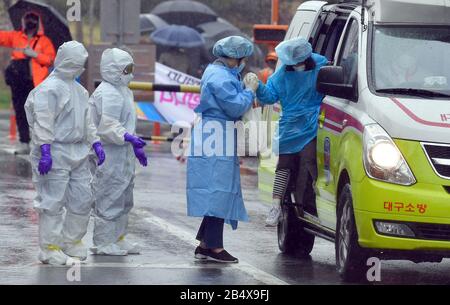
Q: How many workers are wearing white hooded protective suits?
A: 2